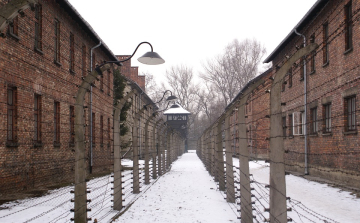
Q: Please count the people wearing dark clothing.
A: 0